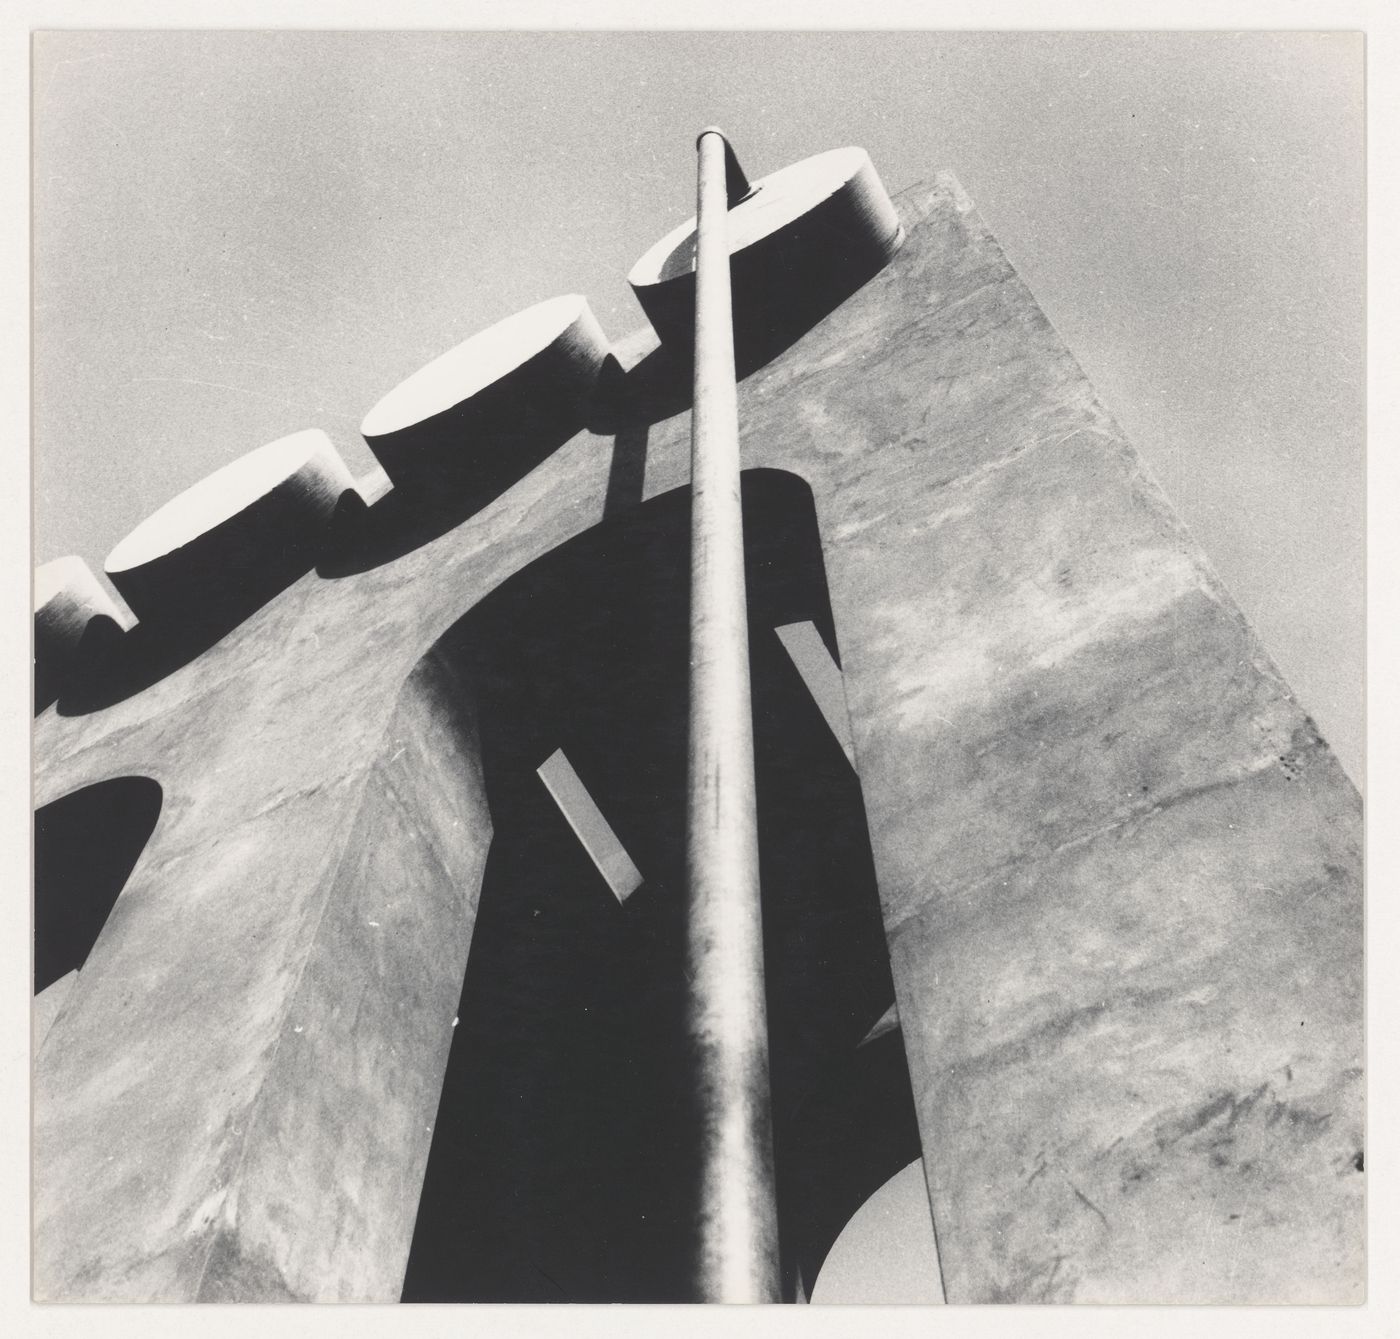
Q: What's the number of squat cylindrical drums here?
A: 4